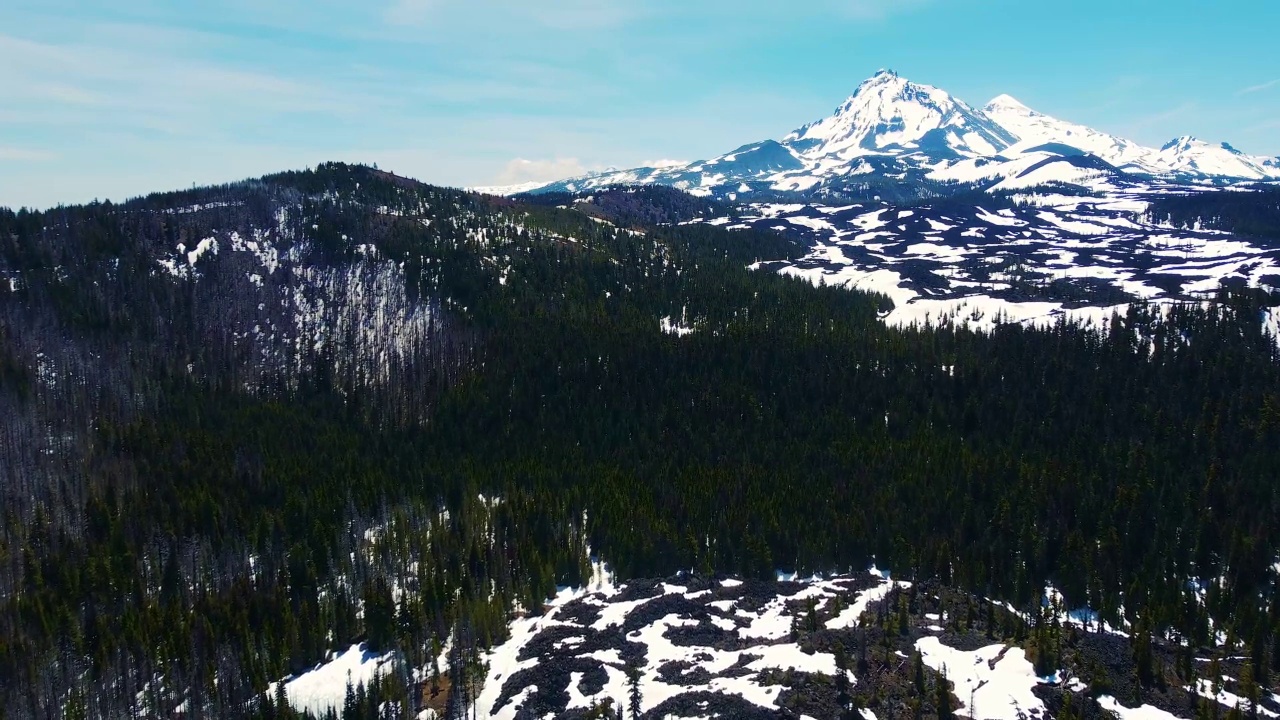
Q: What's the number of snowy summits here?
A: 3